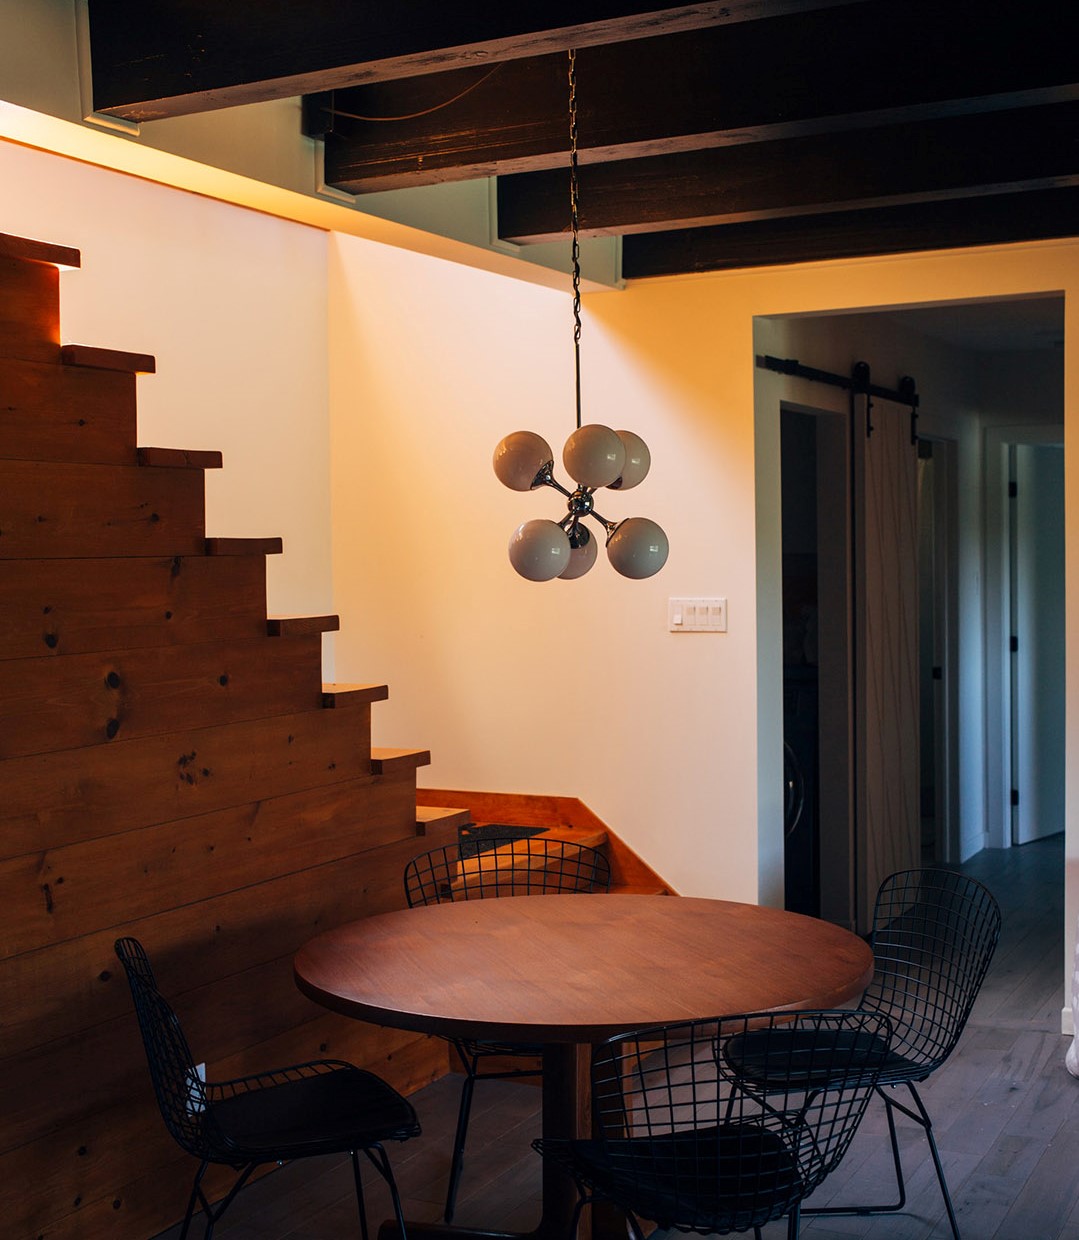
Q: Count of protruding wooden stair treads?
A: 8